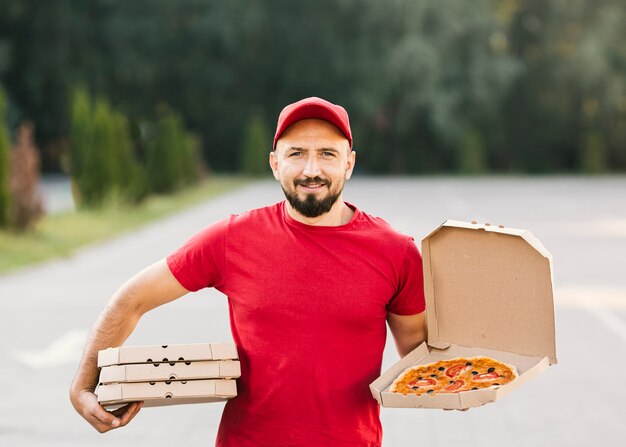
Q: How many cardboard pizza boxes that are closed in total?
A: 3